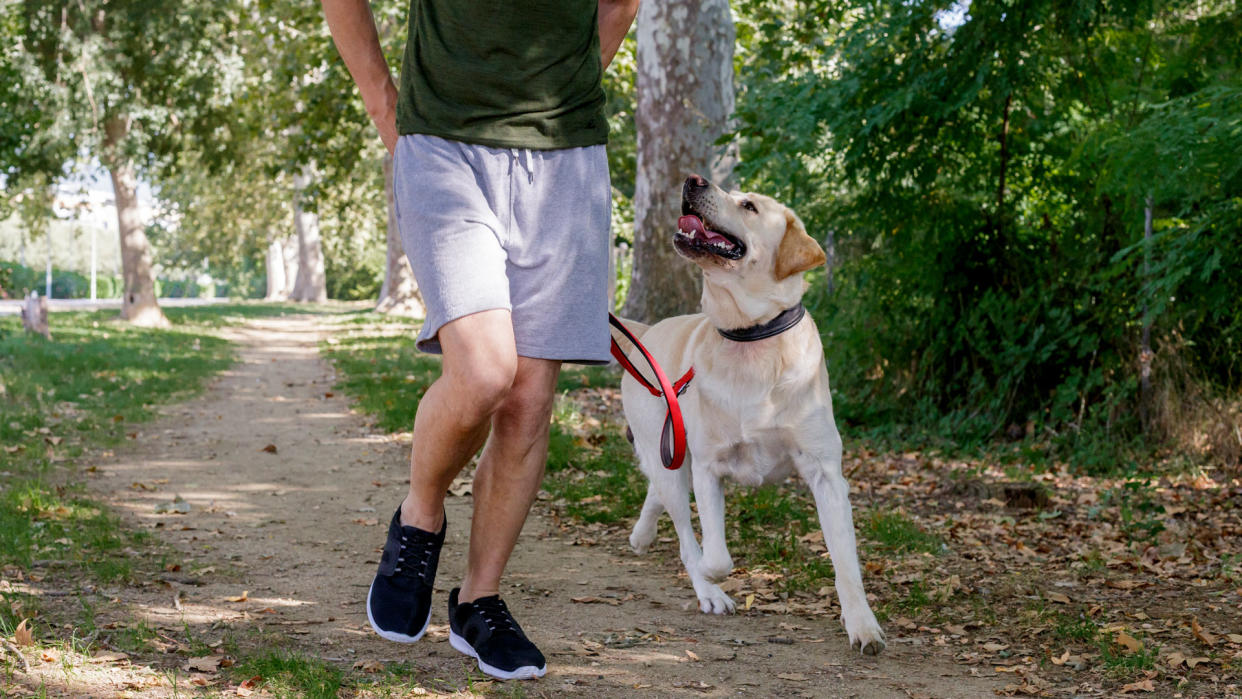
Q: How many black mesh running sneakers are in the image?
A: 2